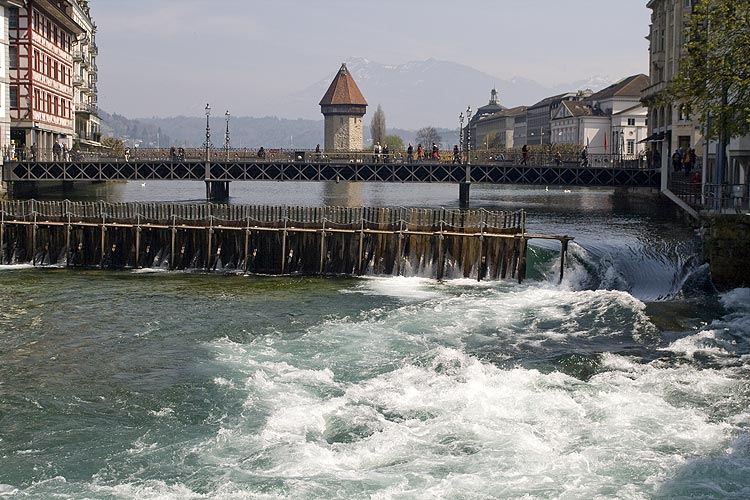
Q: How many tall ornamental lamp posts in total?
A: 4